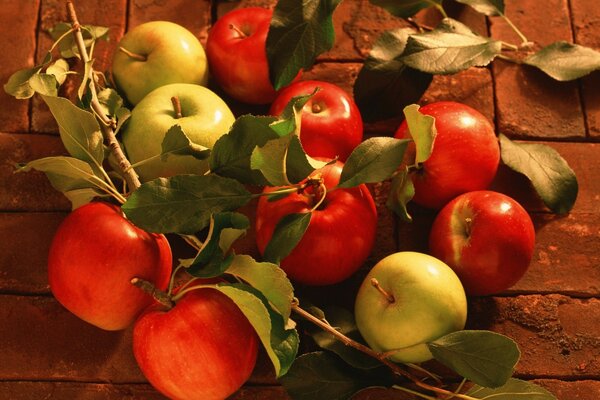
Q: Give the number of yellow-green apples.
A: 3